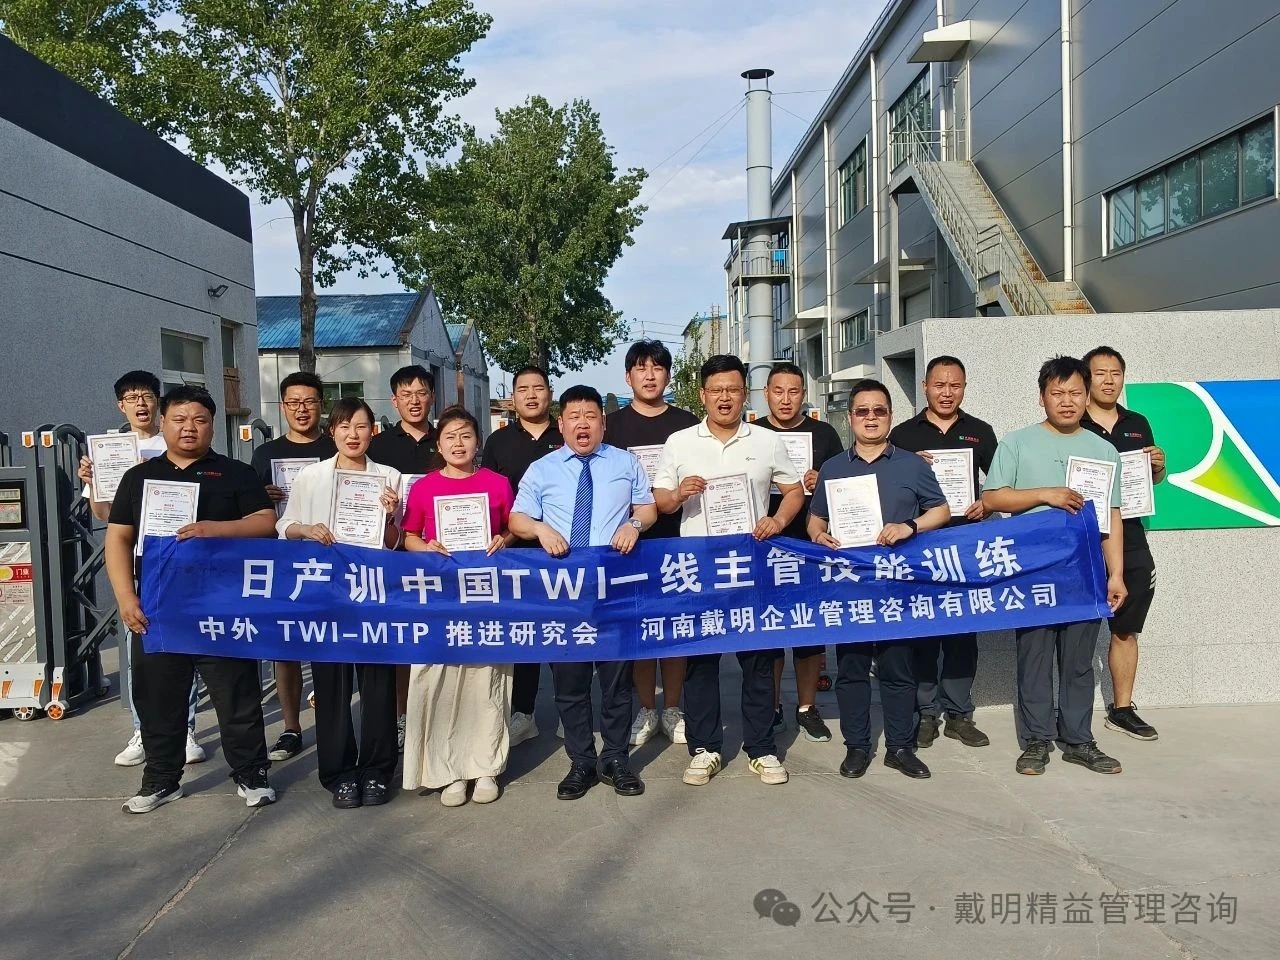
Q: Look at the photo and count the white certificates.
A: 13